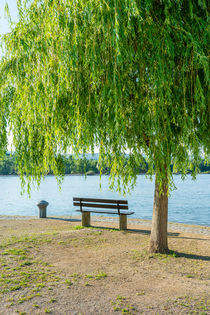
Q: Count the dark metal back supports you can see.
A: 2